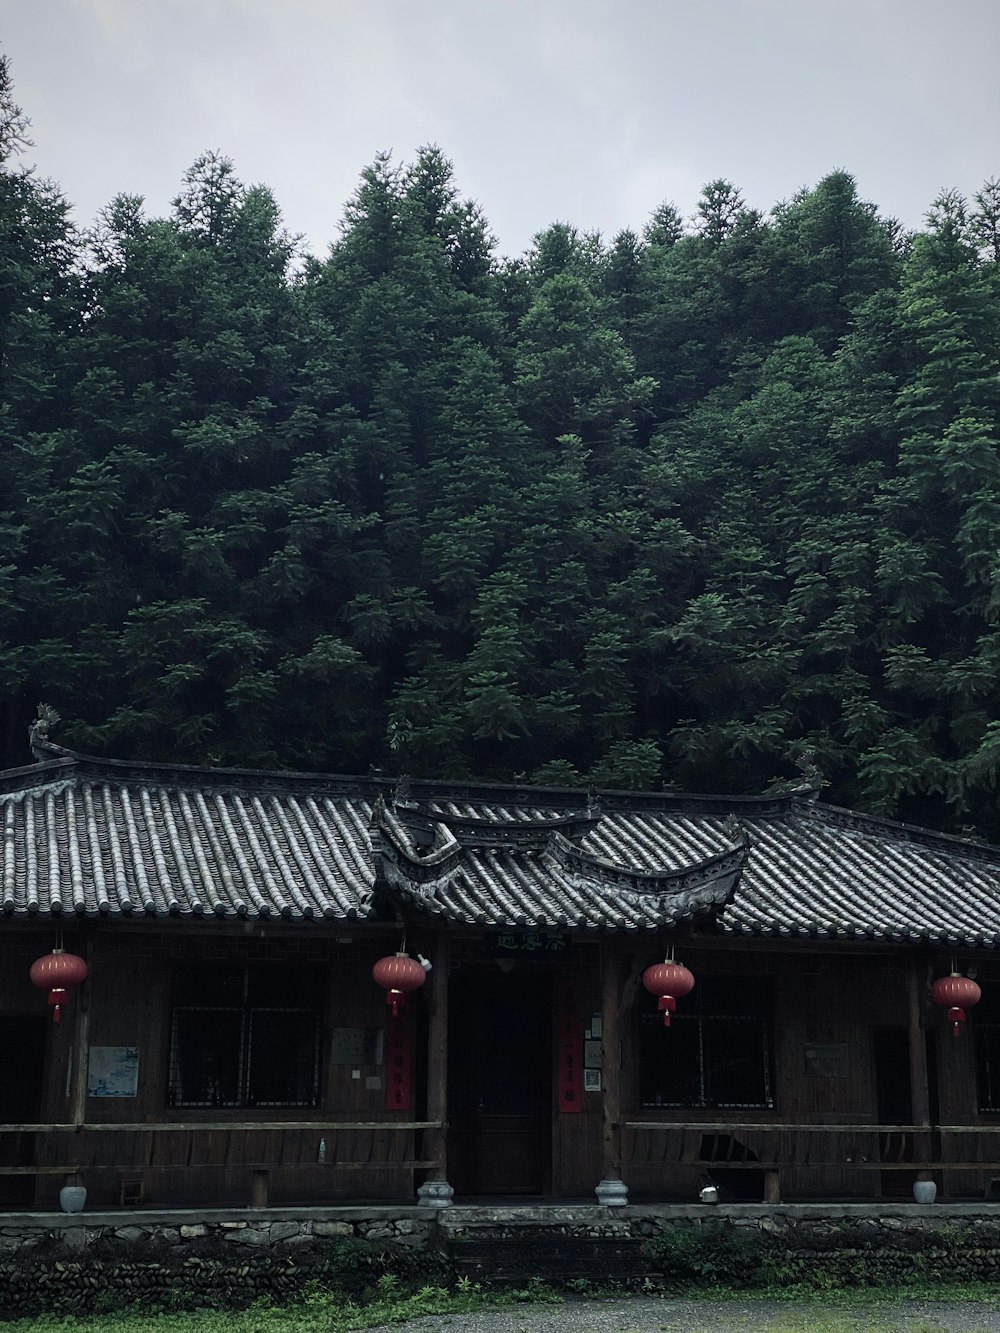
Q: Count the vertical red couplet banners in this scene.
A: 2